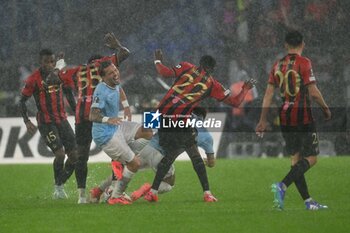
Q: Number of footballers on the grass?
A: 6